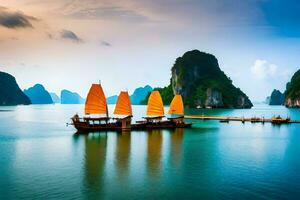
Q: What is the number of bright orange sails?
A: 4